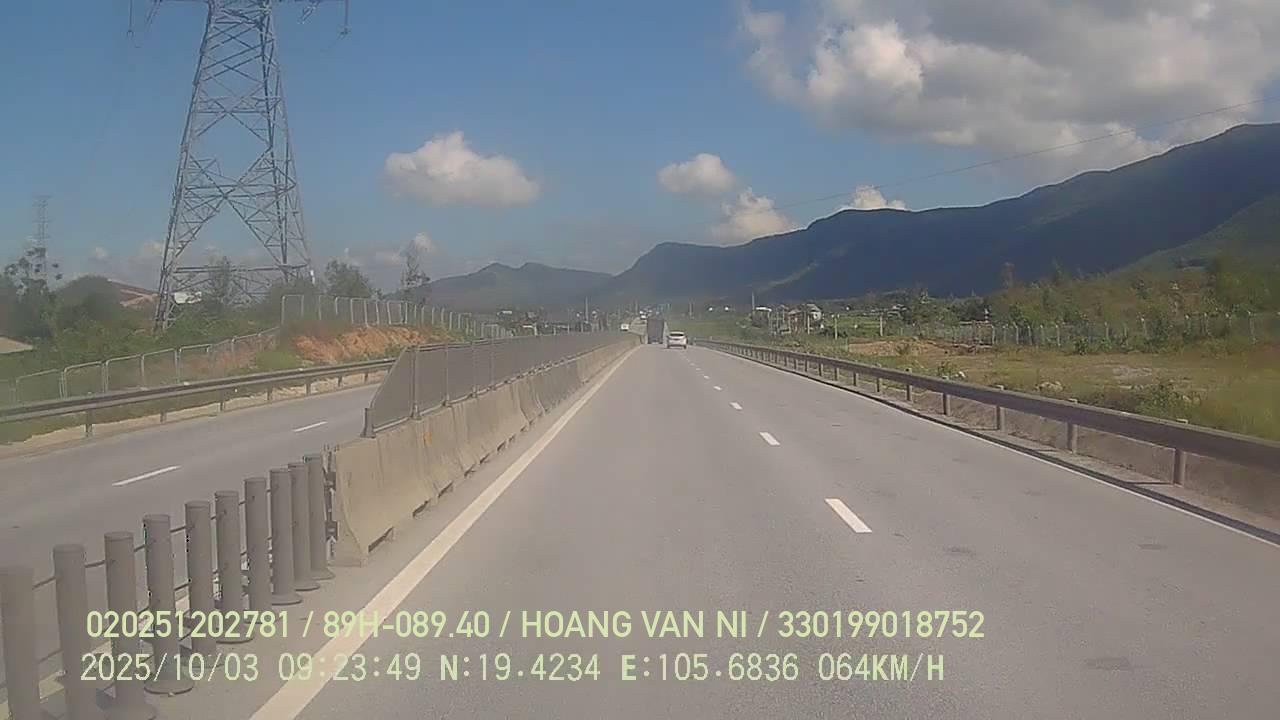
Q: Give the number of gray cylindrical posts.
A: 10